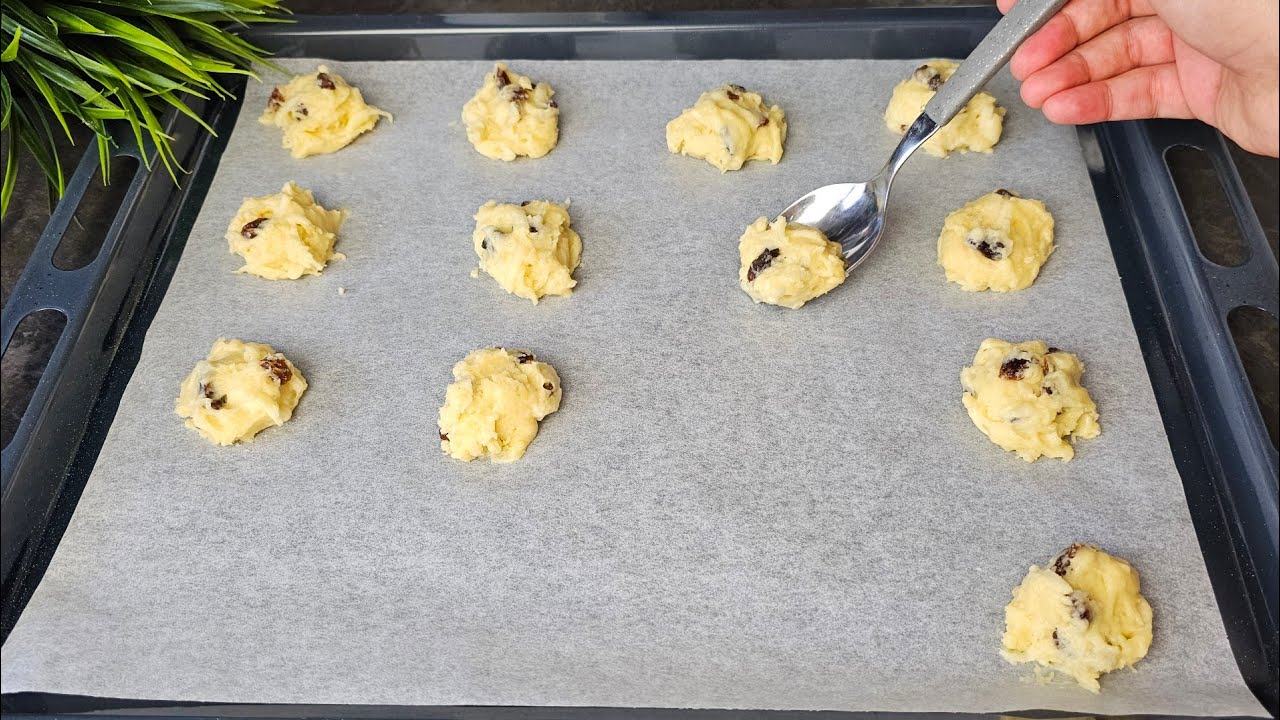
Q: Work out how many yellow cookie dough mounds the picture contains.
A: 12